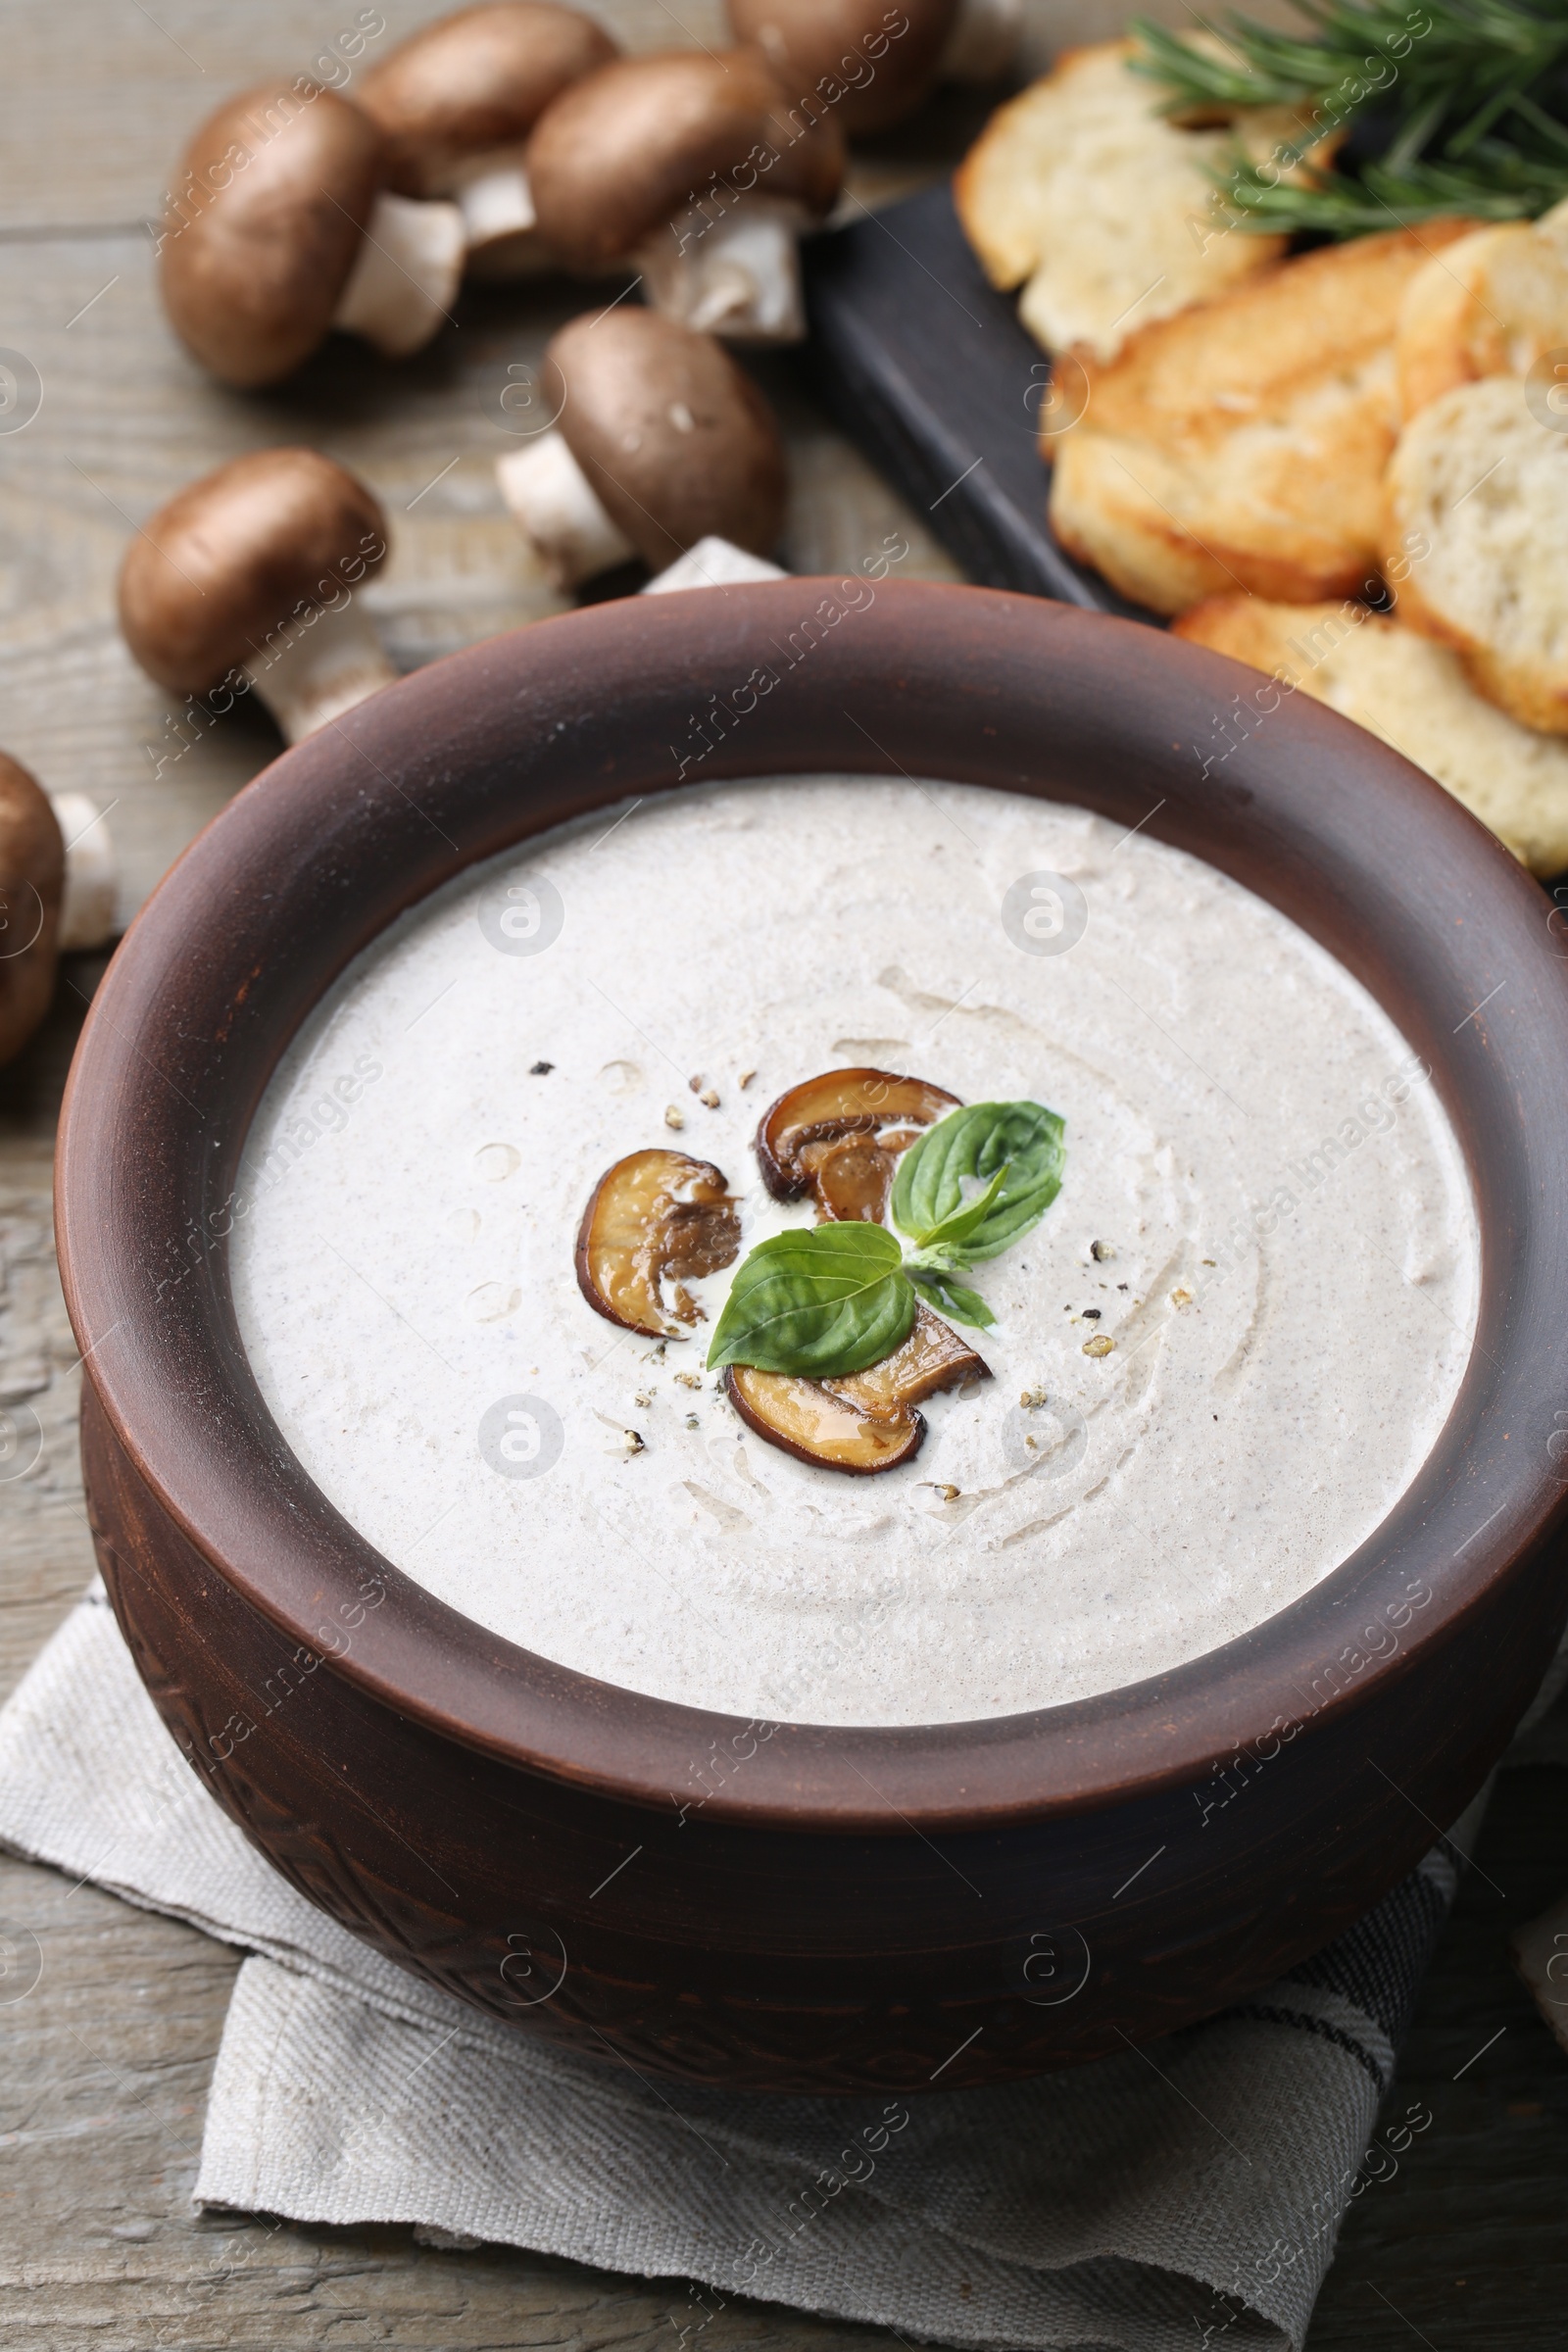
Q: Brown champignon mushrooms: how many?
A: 7